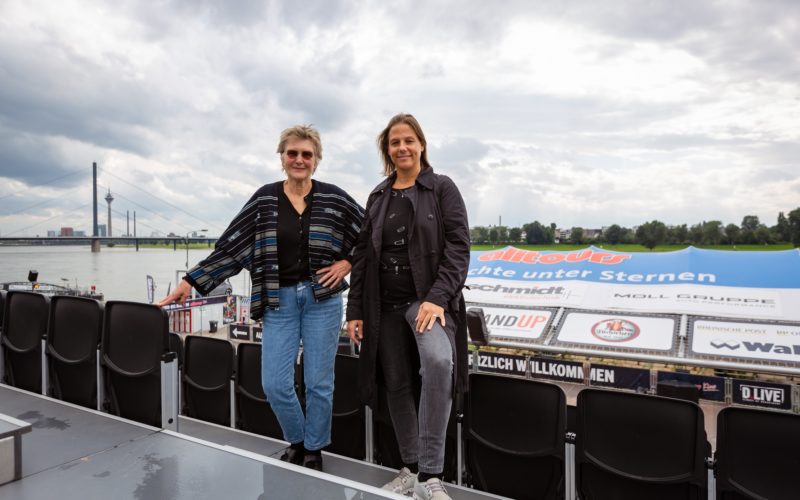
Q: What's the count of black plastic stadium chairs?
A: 12